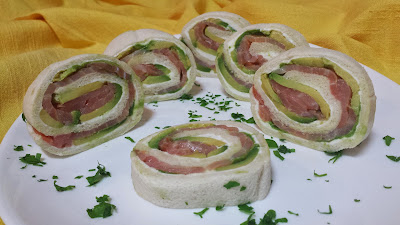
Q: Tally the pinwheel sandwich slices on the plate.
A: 6